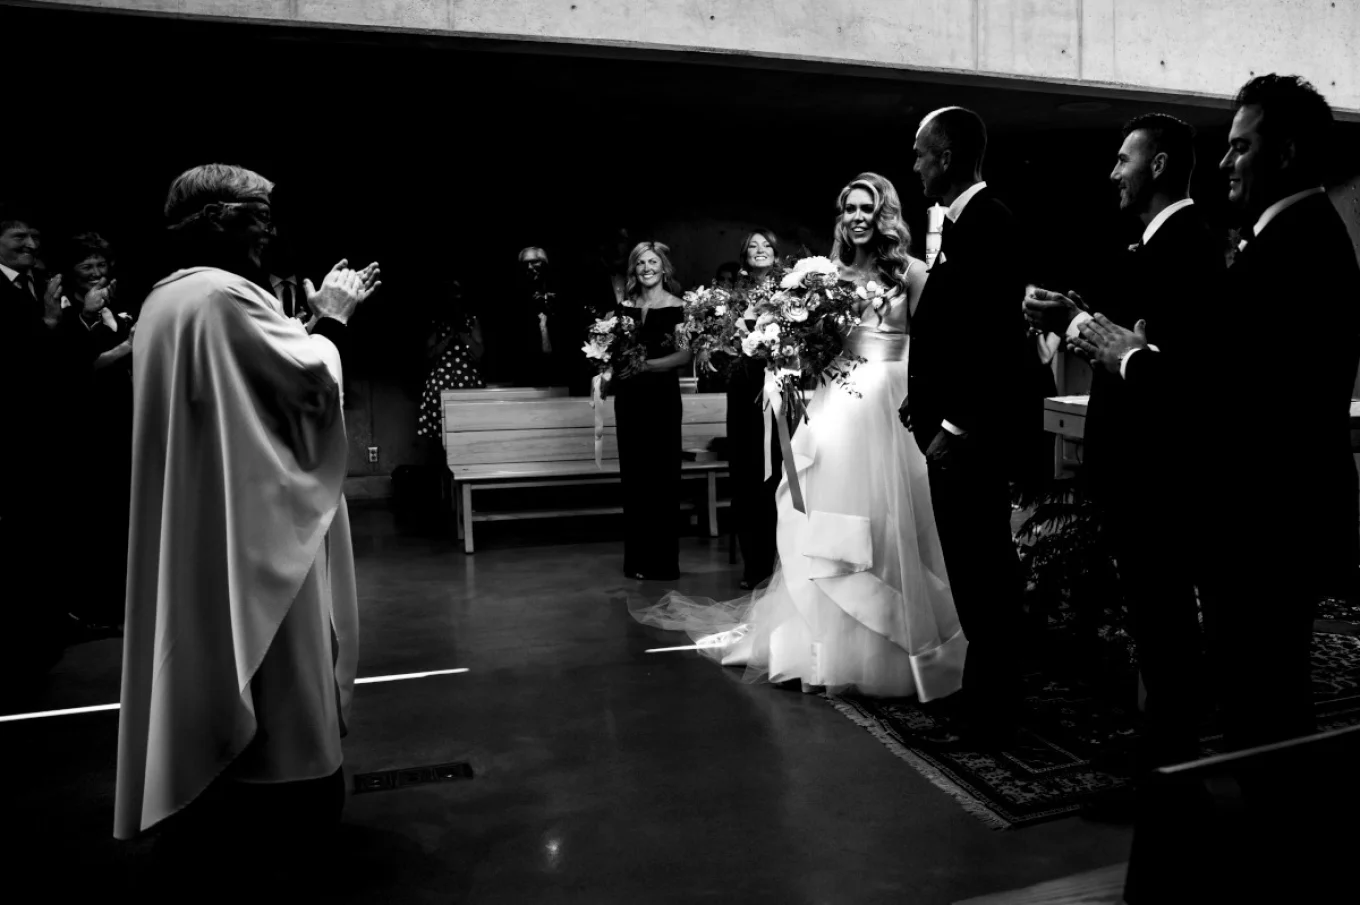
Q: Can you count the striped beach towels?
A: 0